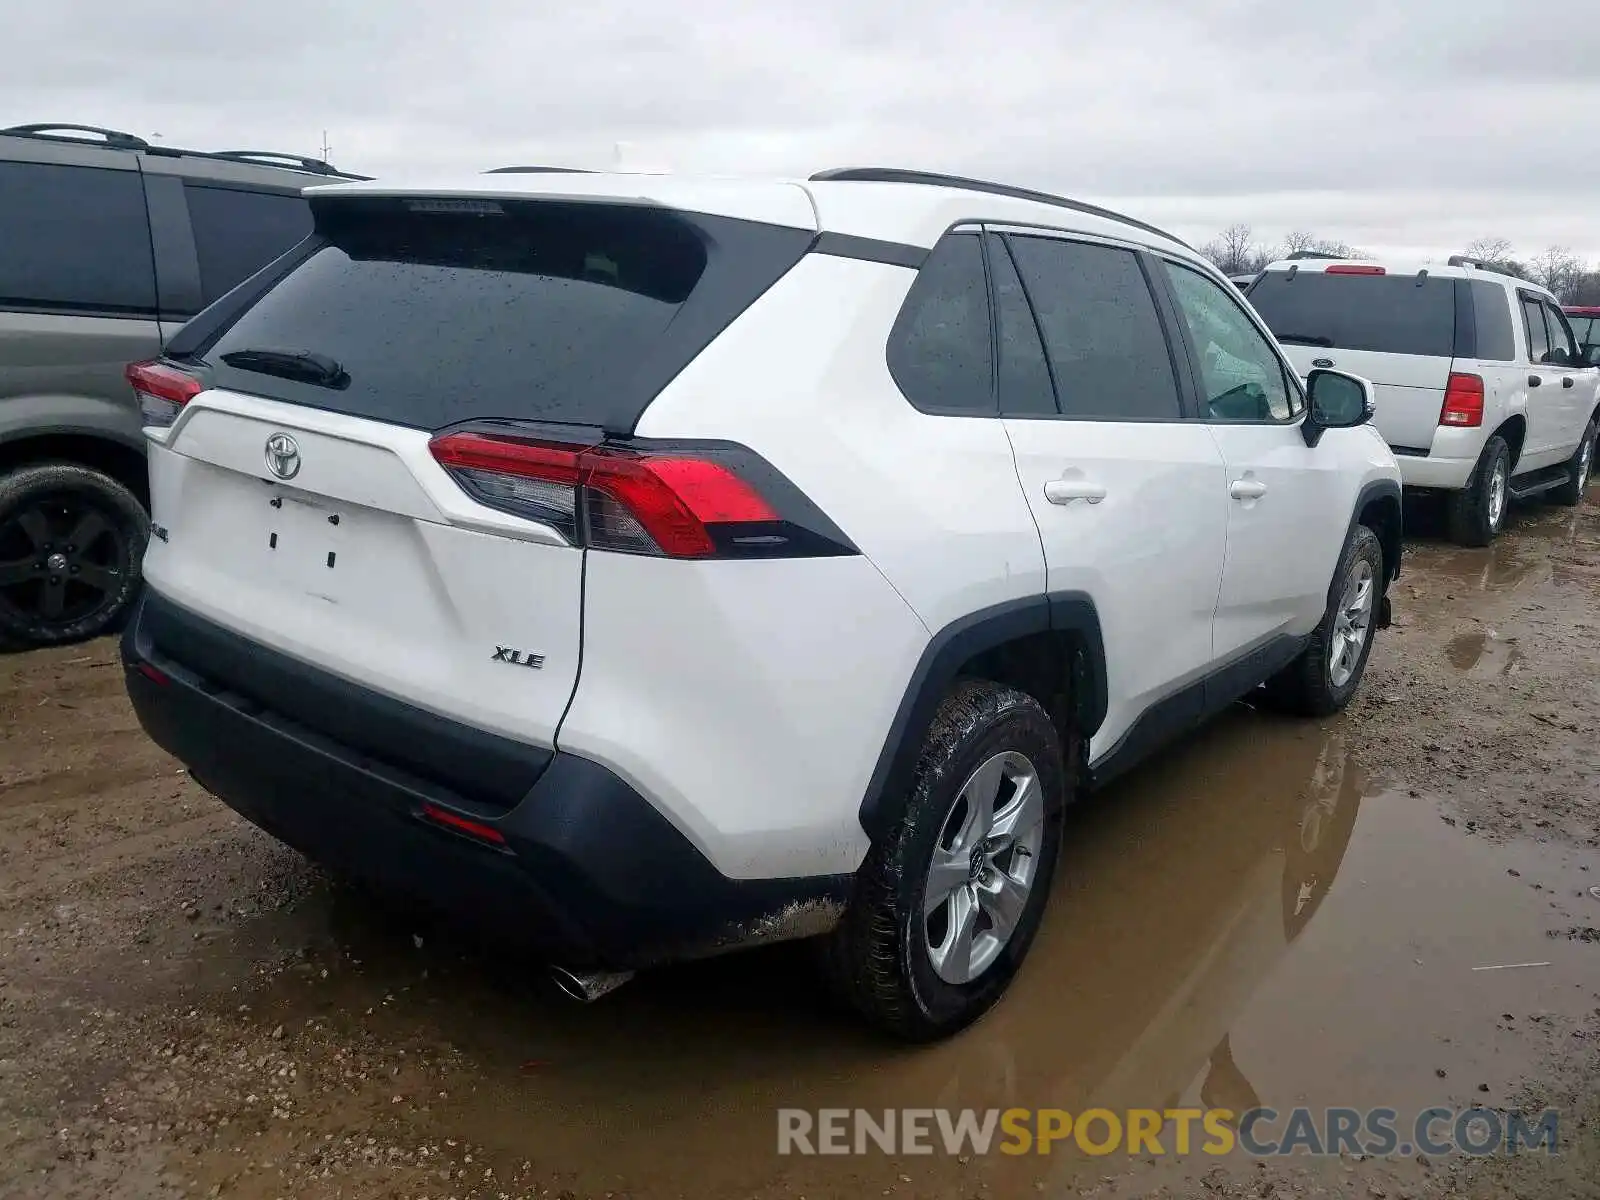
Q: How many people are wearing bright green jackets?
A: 0